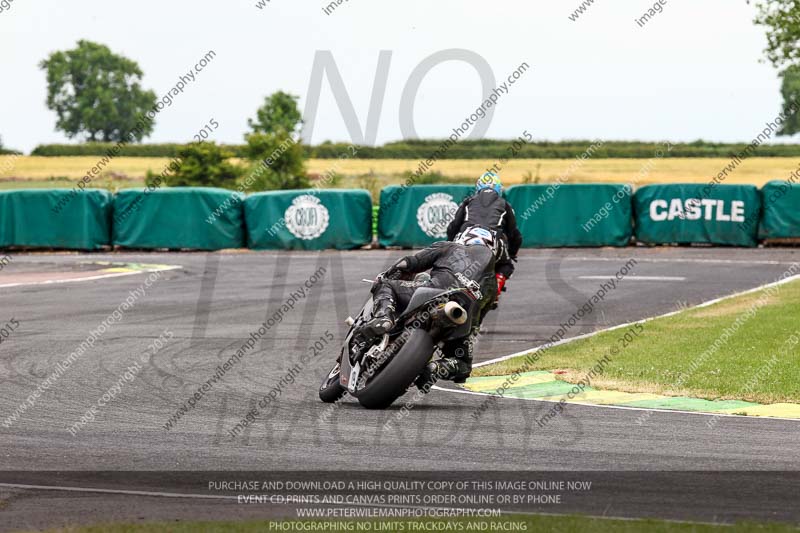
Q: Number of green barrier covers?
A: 7